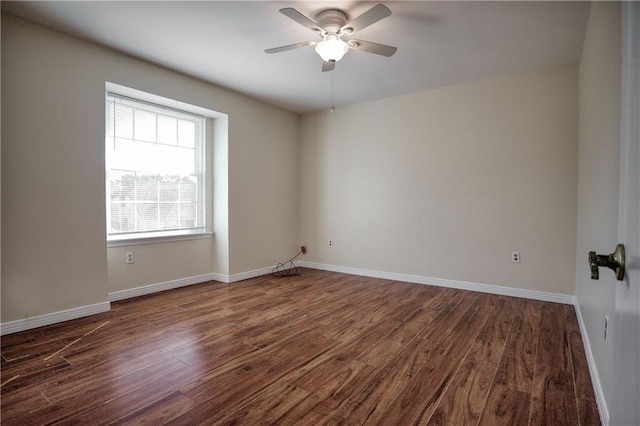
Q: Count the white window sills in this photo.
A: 1